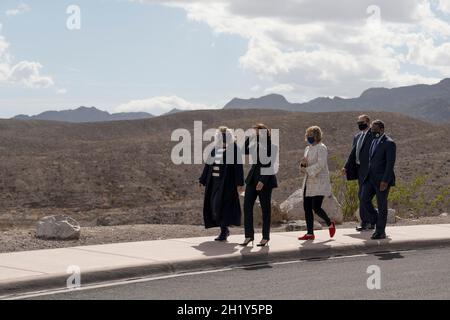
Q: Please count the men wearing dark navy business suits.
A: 2